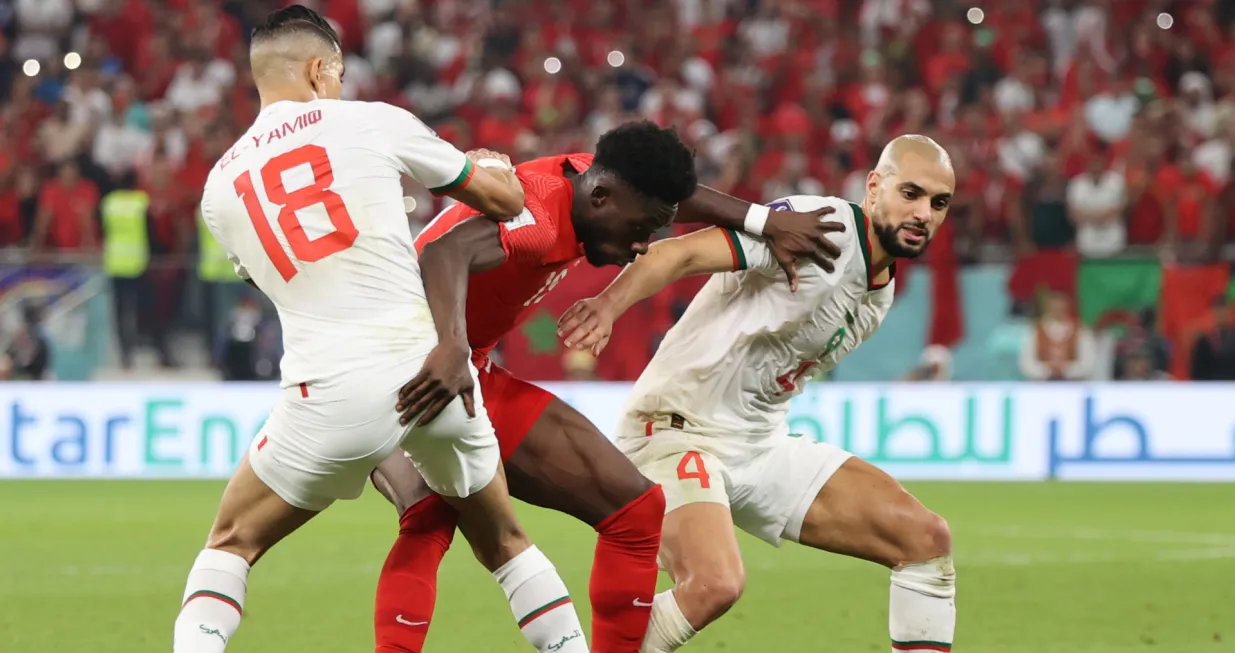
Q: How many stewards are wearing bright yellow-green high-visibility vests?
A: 2